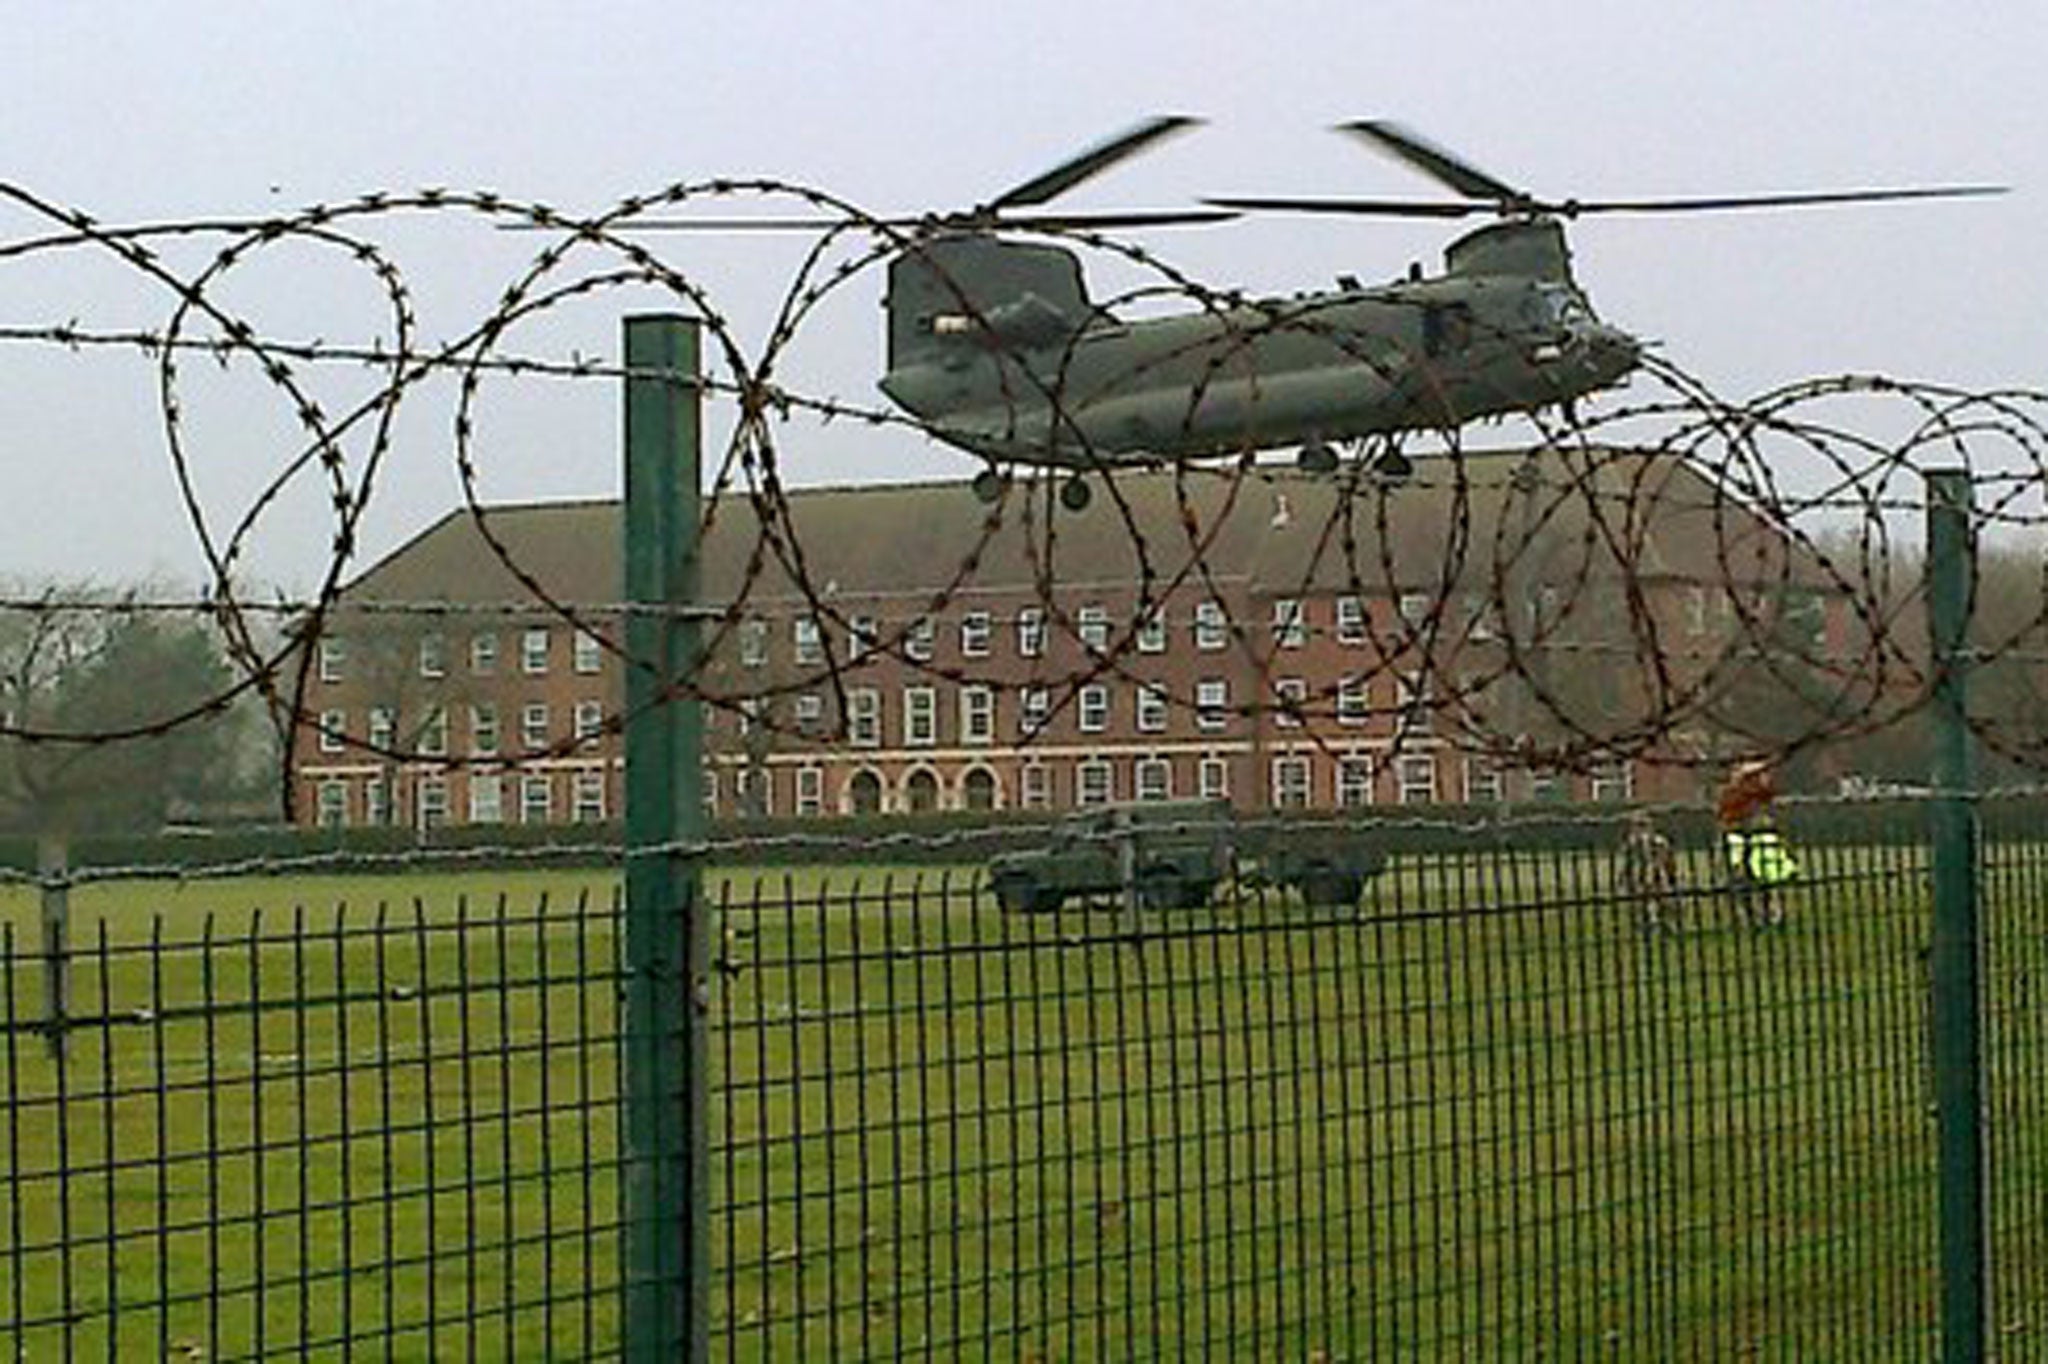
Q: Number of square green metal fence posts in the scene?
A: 2